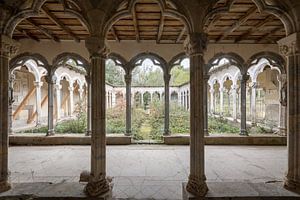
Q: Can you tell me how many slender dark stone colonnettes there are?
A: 6